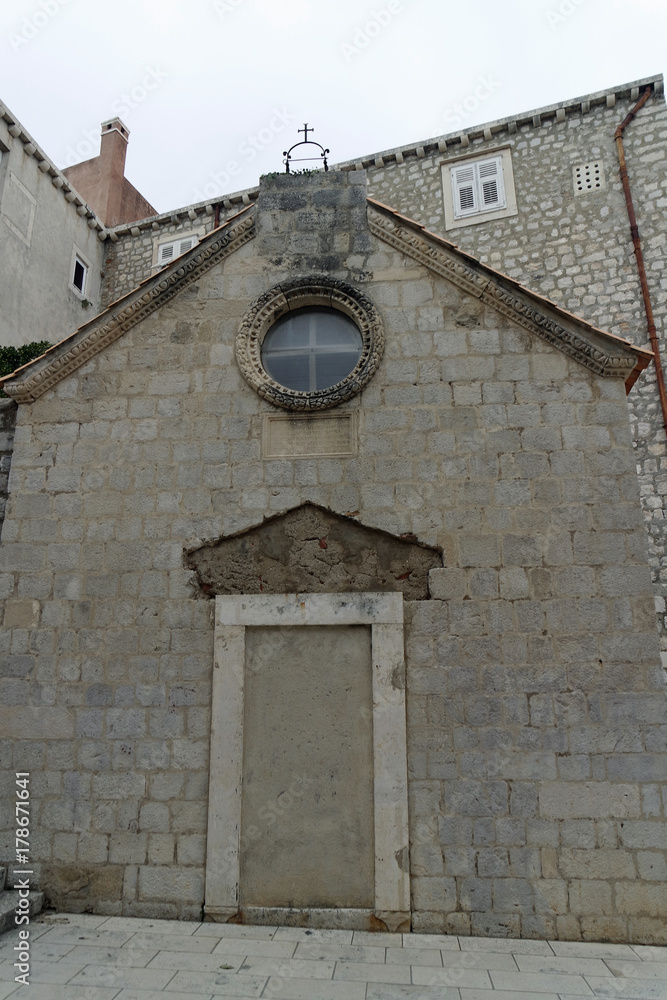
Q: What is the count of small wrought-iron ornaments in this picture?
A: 1